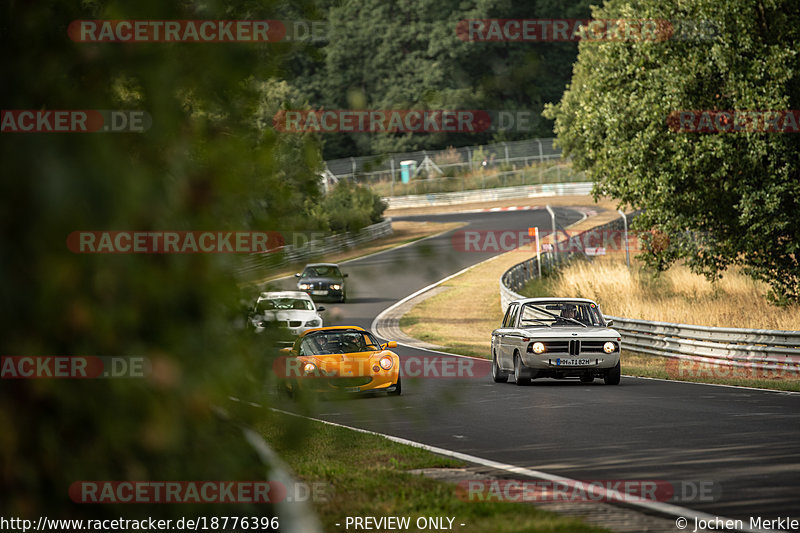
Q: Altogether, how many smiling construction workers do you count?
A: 0